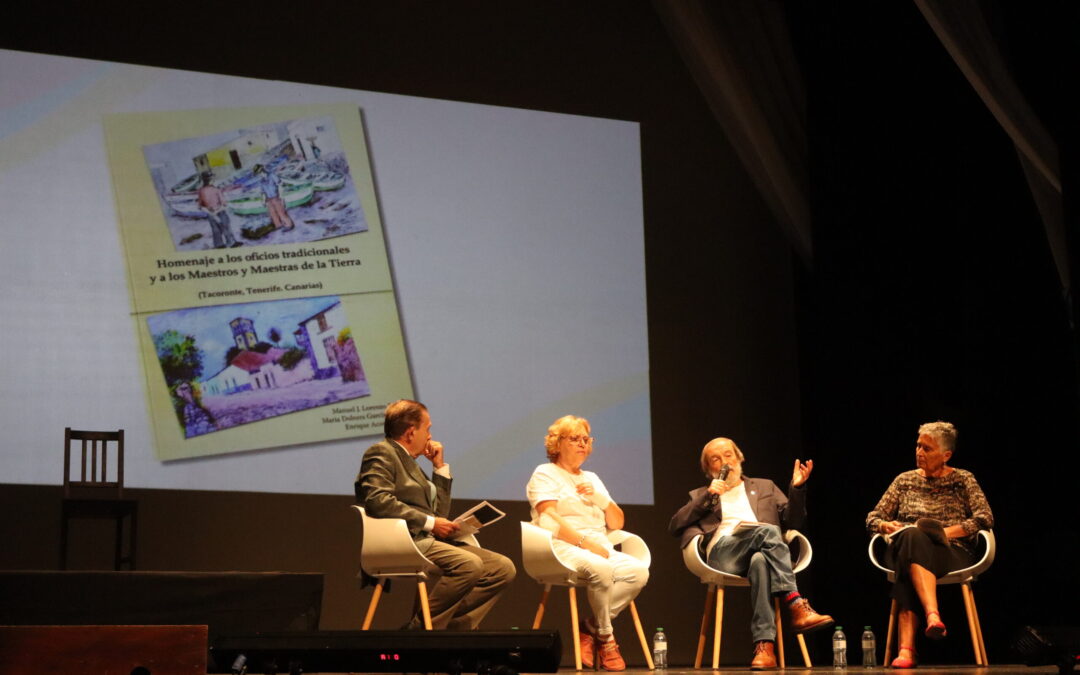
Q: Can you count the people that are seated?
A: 4